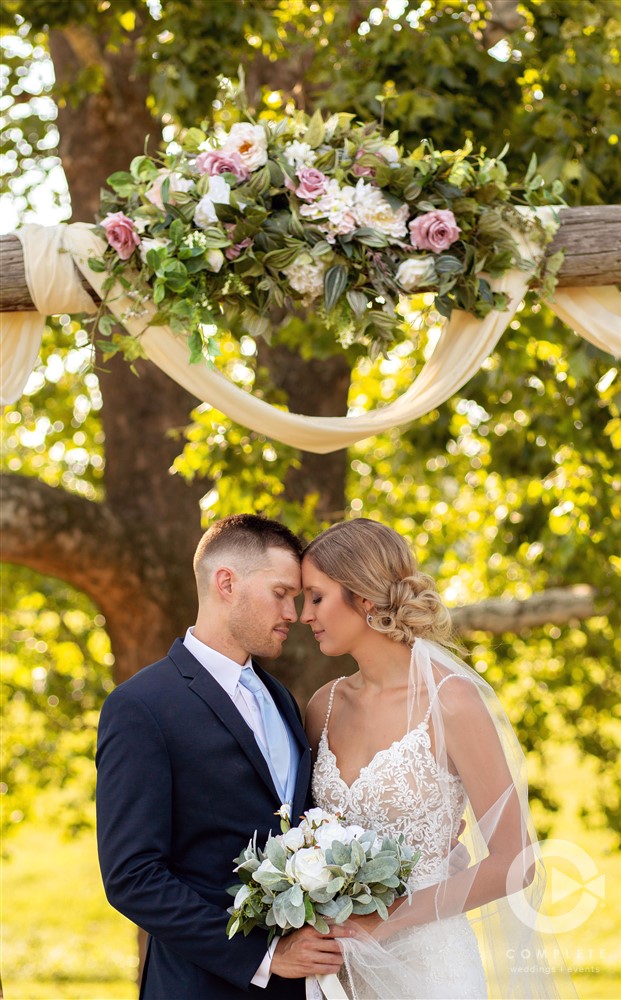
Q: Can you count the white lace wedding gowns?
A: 1